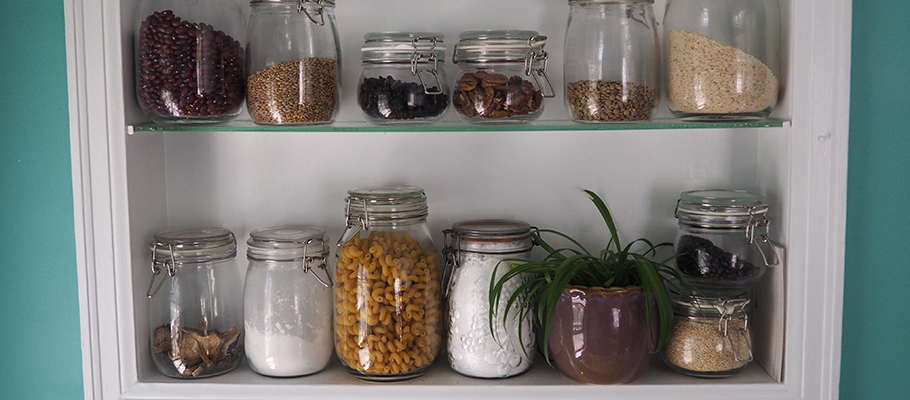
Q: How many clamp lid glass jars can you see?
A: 12